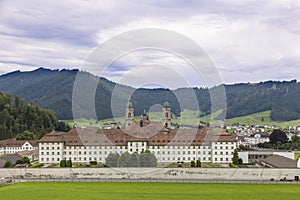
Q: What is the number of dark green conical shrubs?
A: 4